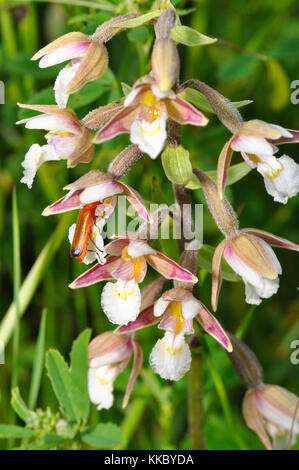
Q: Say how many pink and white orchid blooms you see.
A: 10